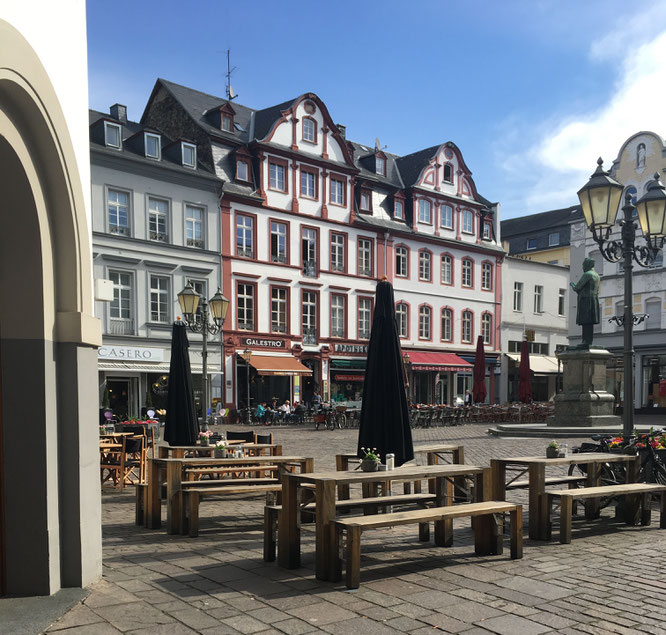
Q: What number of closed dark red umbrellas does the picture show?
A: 2